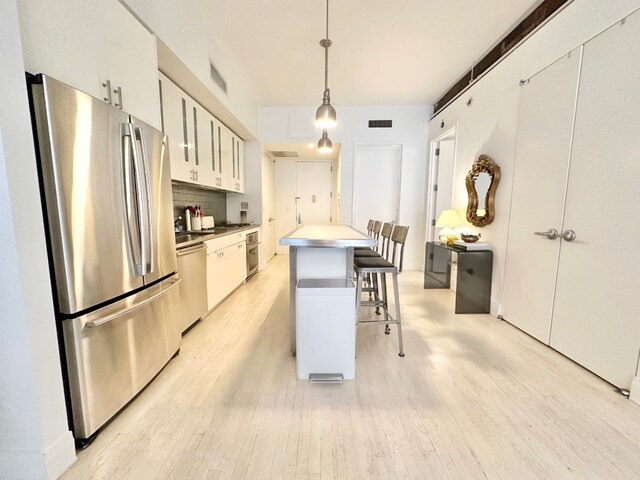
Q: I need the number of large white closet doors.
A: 2